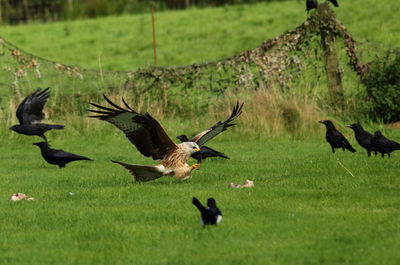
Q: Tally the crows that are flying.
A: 1